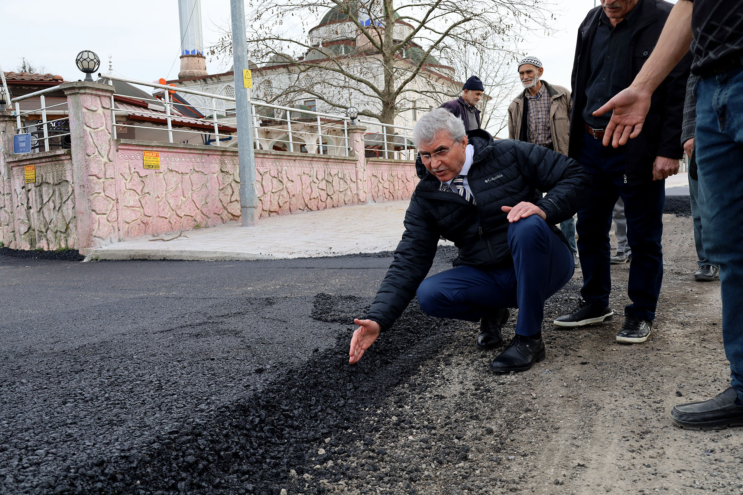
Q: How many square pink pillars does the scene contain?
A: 3